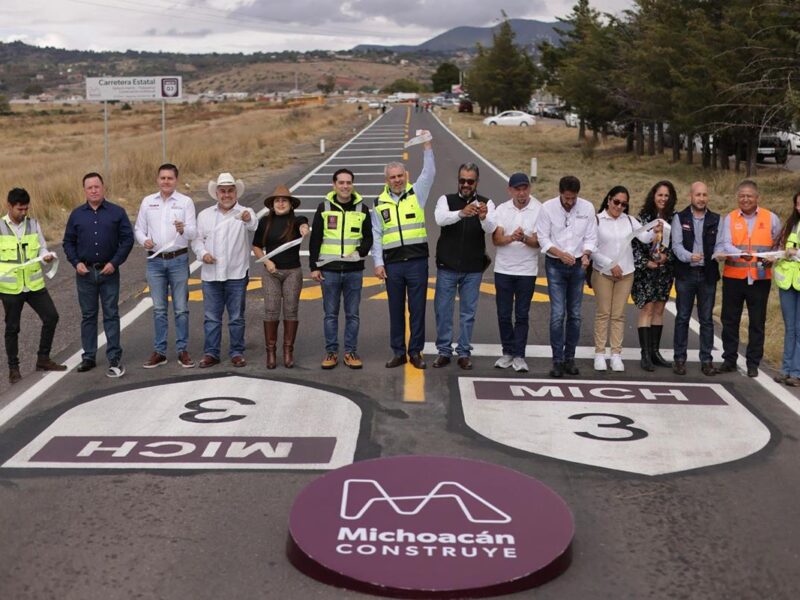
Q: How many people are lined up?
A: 15